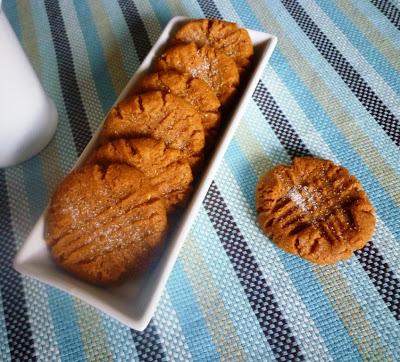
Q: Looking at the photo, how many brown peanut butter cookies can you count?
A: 7